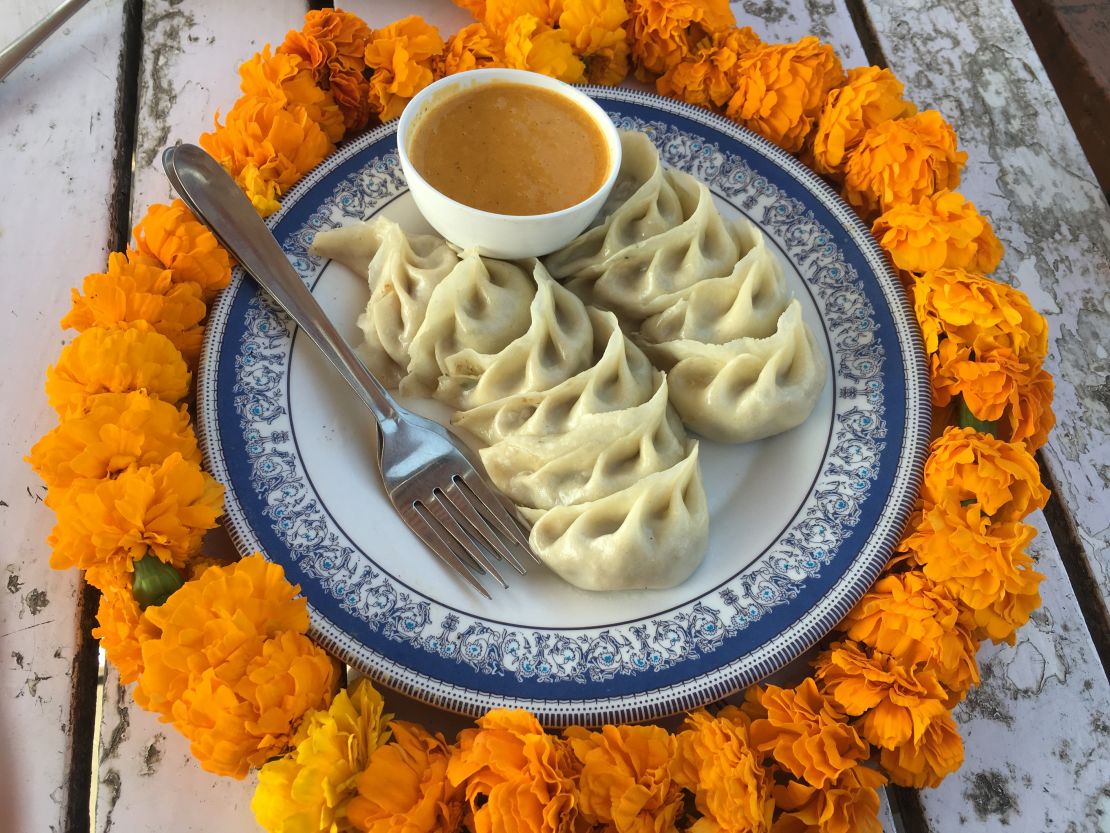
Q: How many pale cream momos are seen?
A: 10